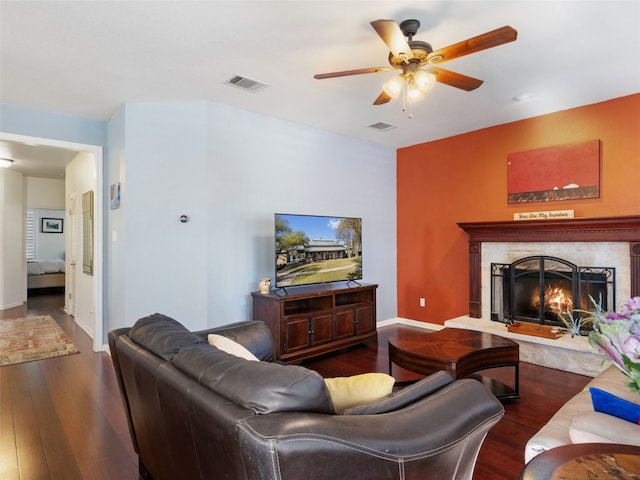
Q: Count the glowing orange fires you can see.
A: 1